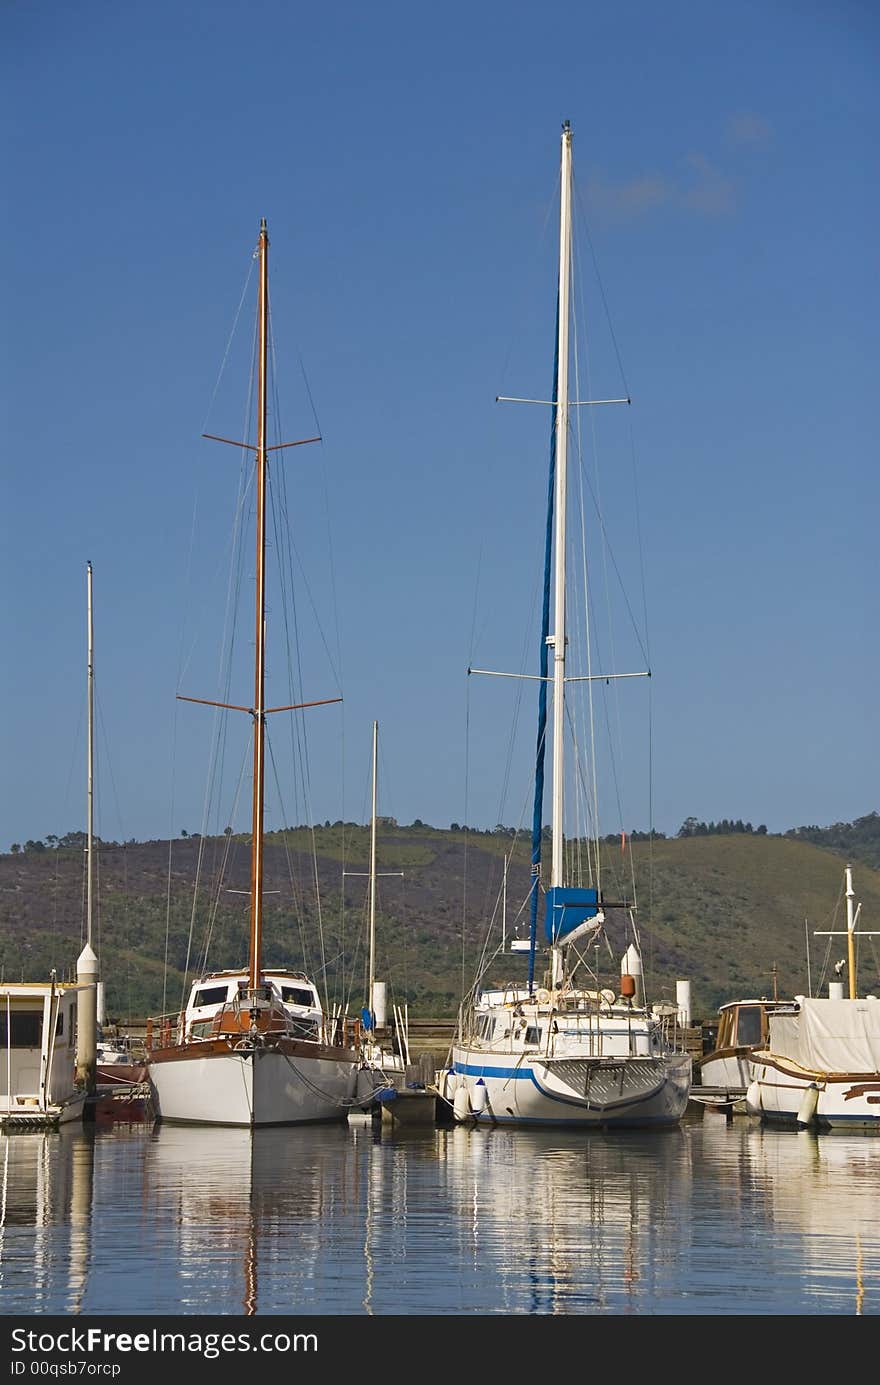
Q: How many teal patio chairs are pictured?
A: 0